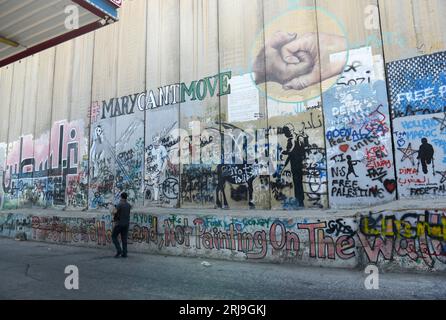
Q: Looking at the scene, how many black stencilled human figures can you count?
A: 3